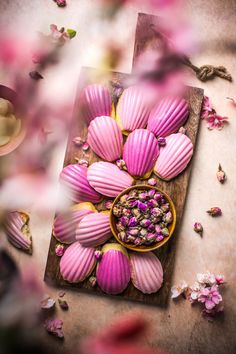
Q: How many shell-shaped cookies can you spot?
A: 14